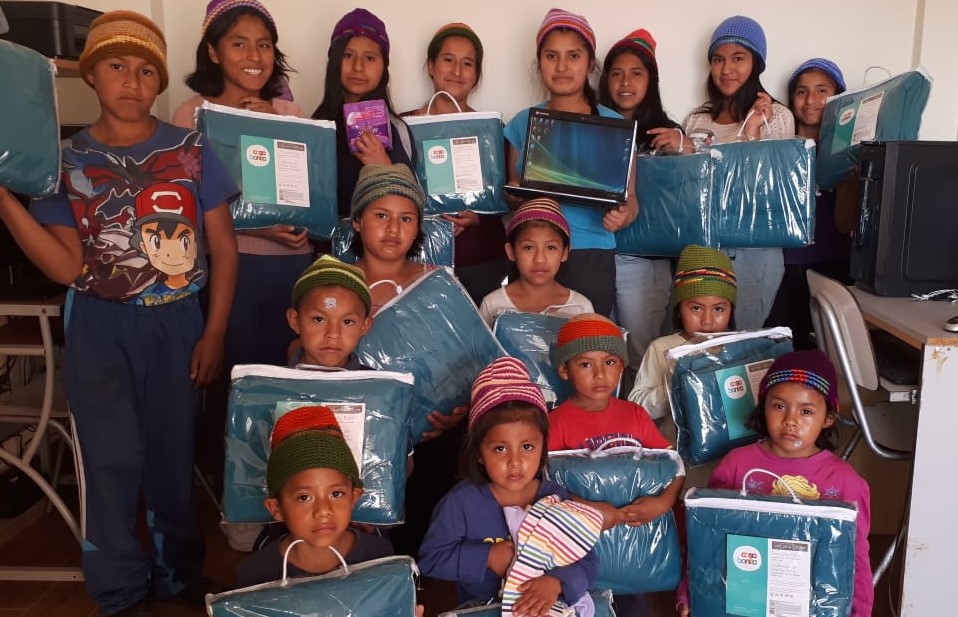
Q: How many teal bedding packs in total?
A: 15